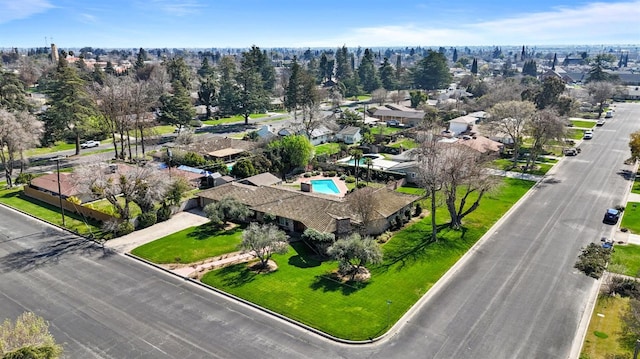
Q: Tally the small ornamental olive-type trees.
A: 3